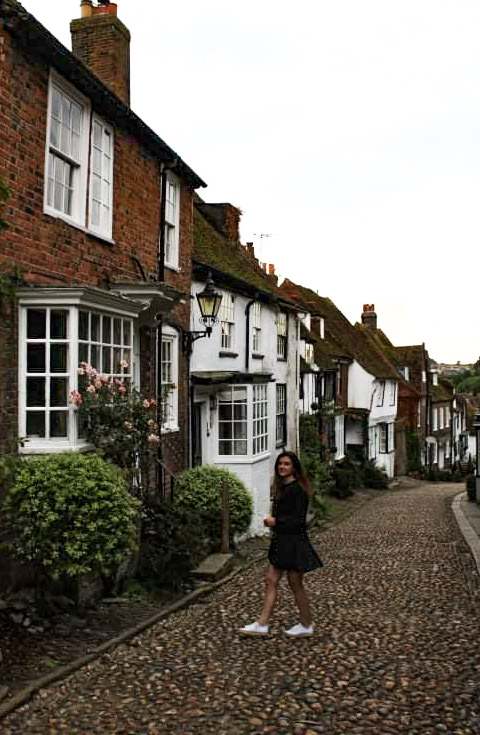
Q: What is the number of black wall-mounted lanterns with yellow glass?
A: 1